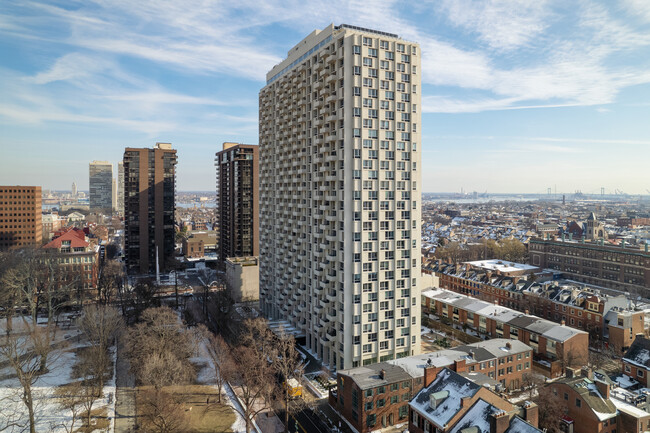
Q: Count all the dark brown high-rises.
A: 2